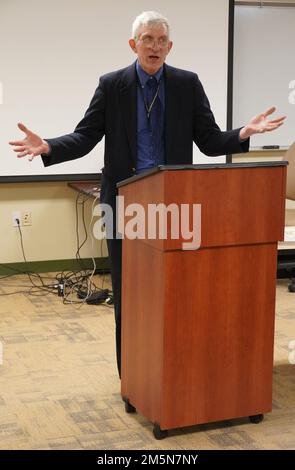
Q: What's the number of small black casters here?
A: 3